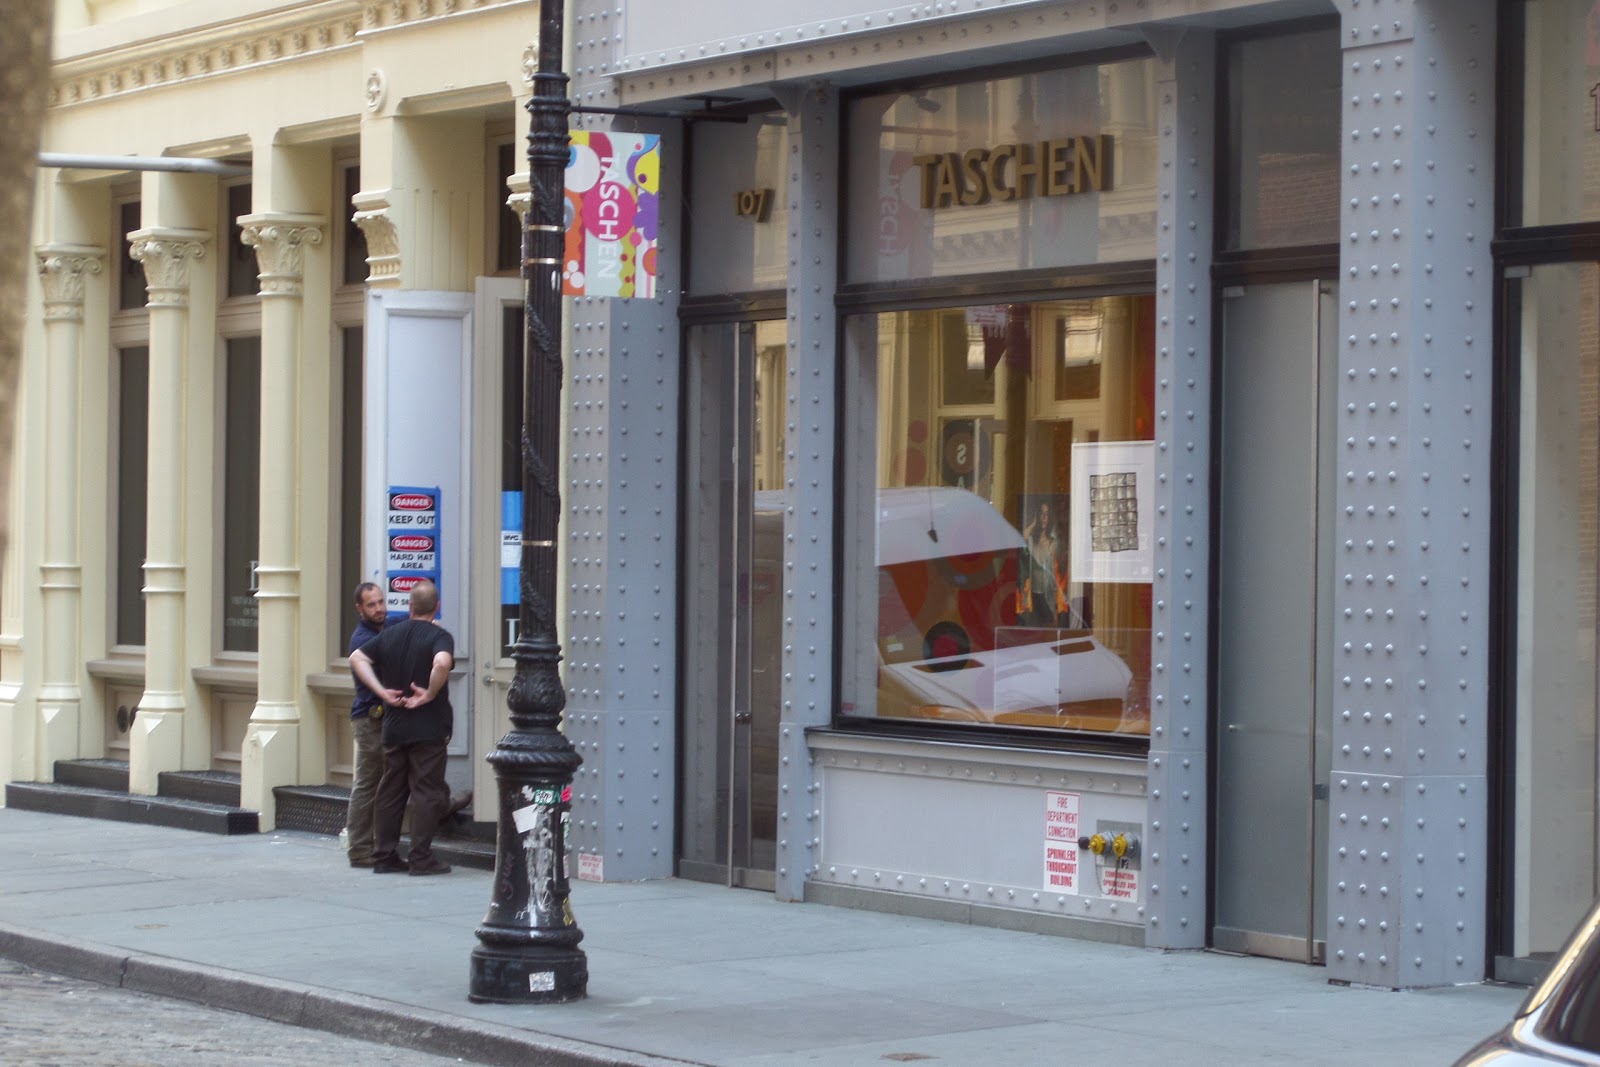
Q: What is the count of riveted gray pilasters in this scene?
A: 4